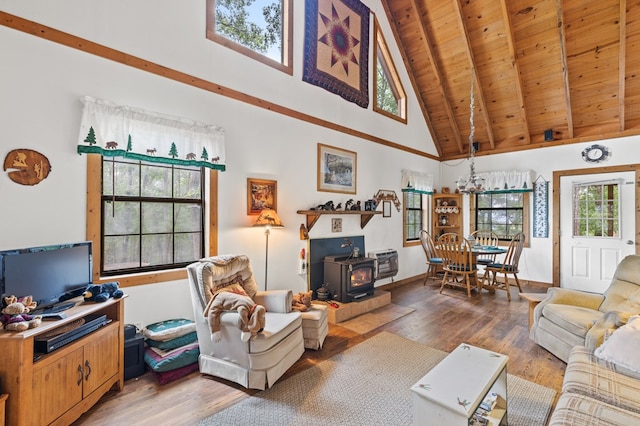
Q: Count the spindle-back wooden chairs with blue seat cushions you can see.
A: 4